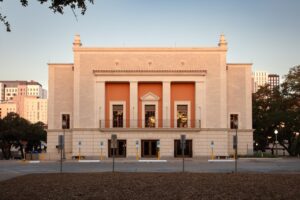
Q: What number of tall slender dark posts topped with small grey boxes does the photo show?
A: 4